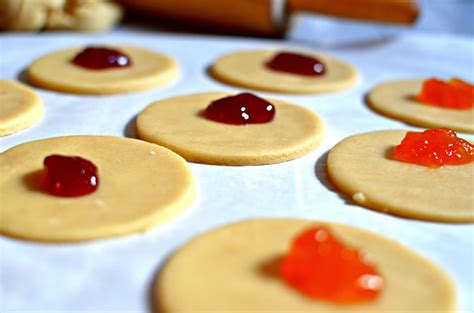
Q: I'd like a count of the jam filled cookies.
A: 7